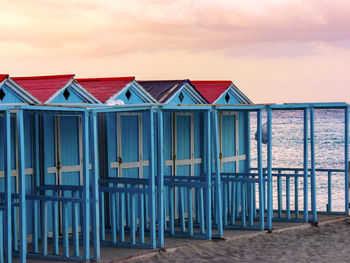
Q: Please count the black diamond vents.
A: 5